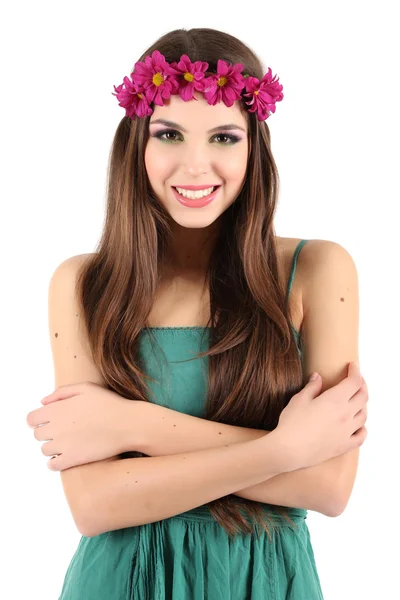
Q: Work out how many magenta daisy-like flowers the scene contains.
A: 5